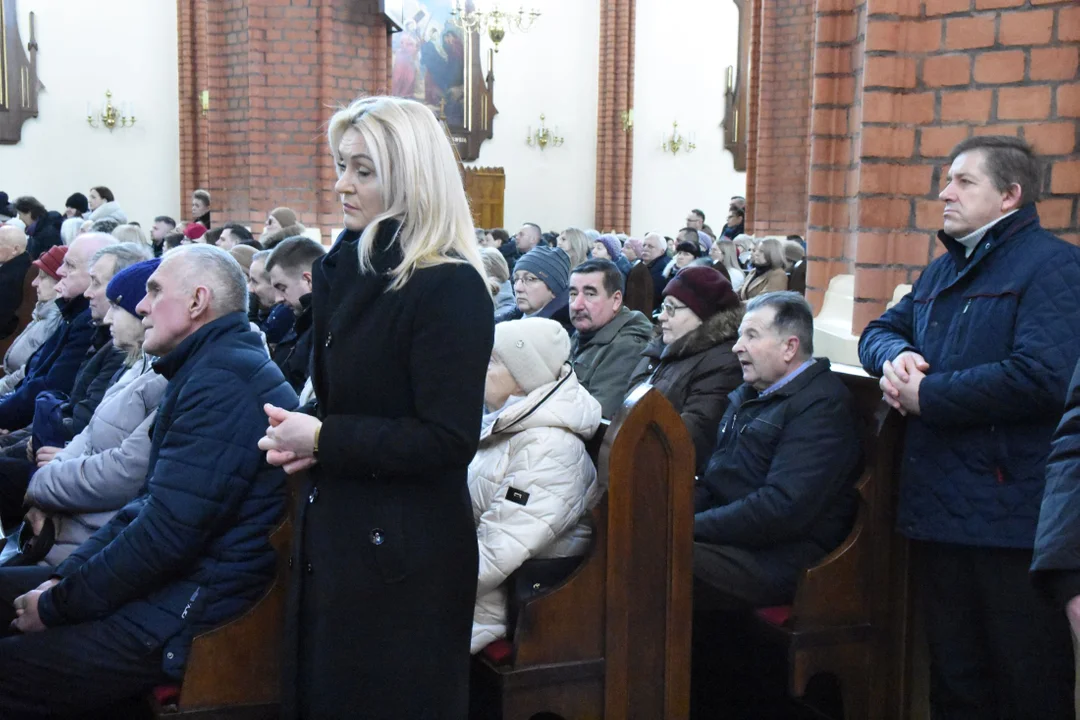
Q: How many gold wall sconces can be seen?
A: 3